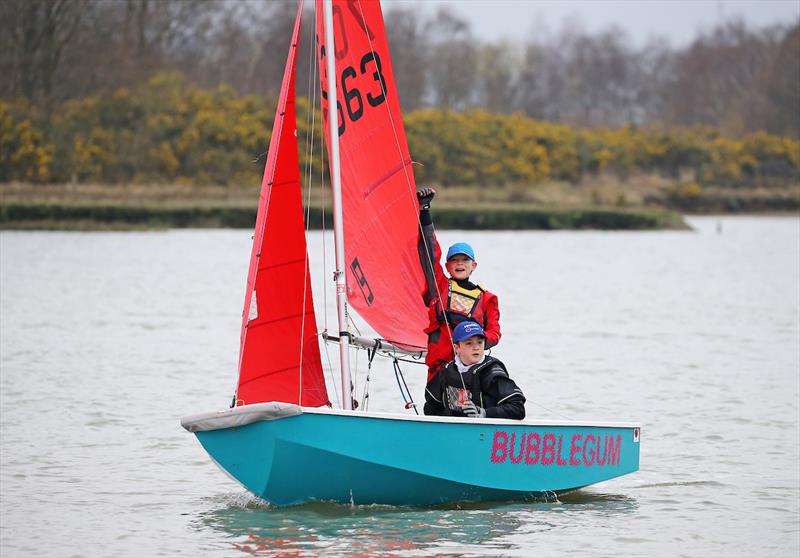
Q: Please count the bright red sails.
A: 2